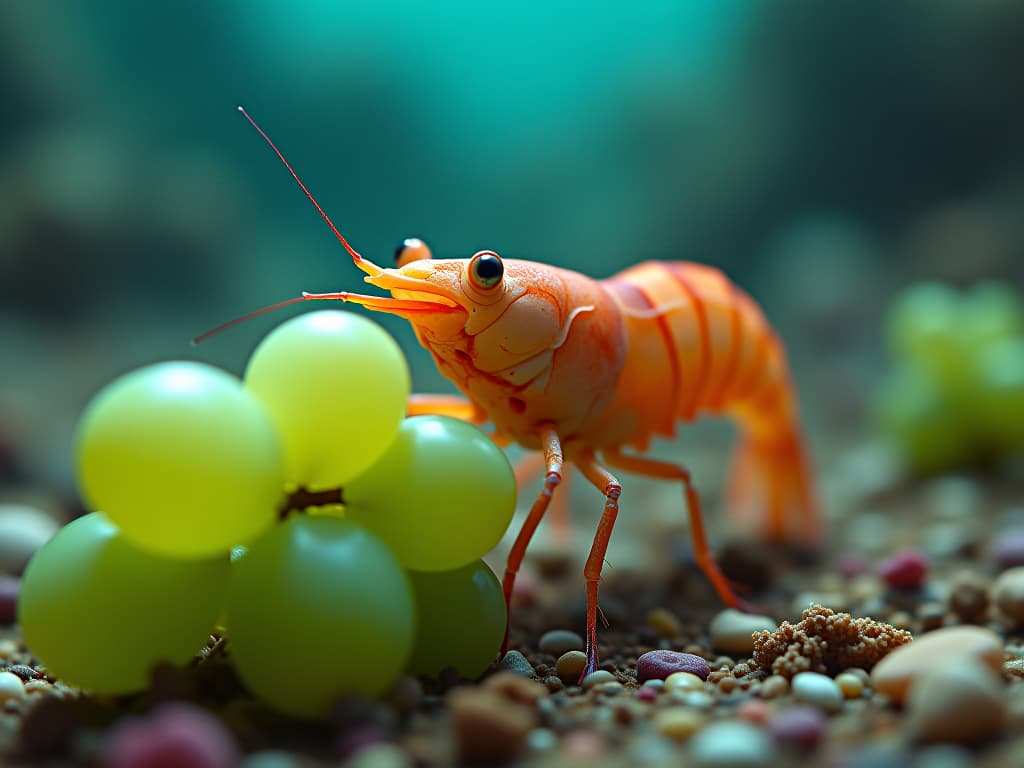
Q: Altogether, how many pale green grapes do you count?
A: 6